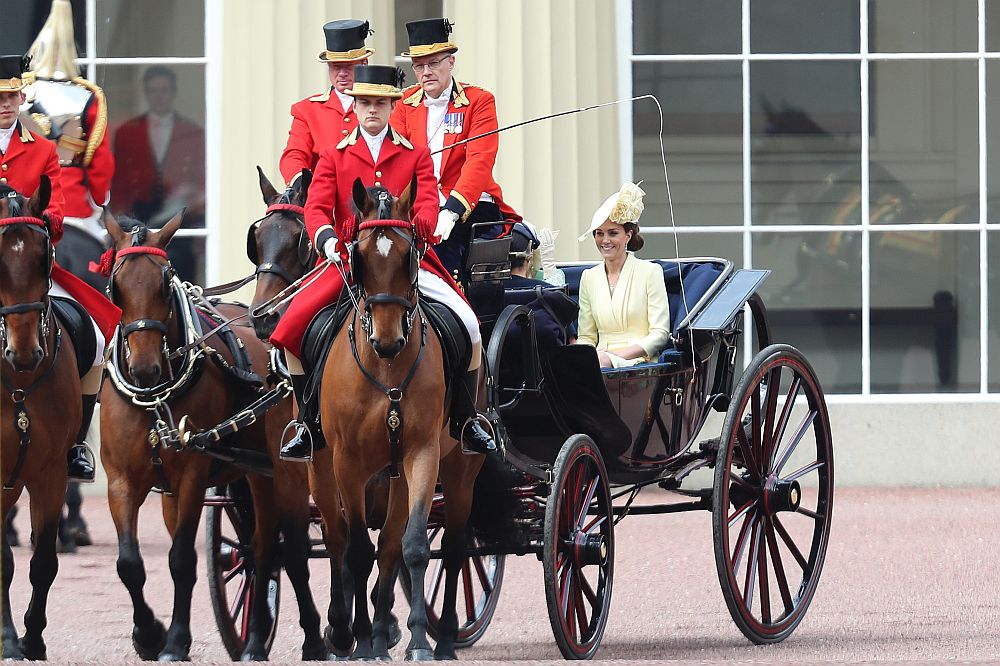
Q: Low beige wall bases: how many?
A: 1